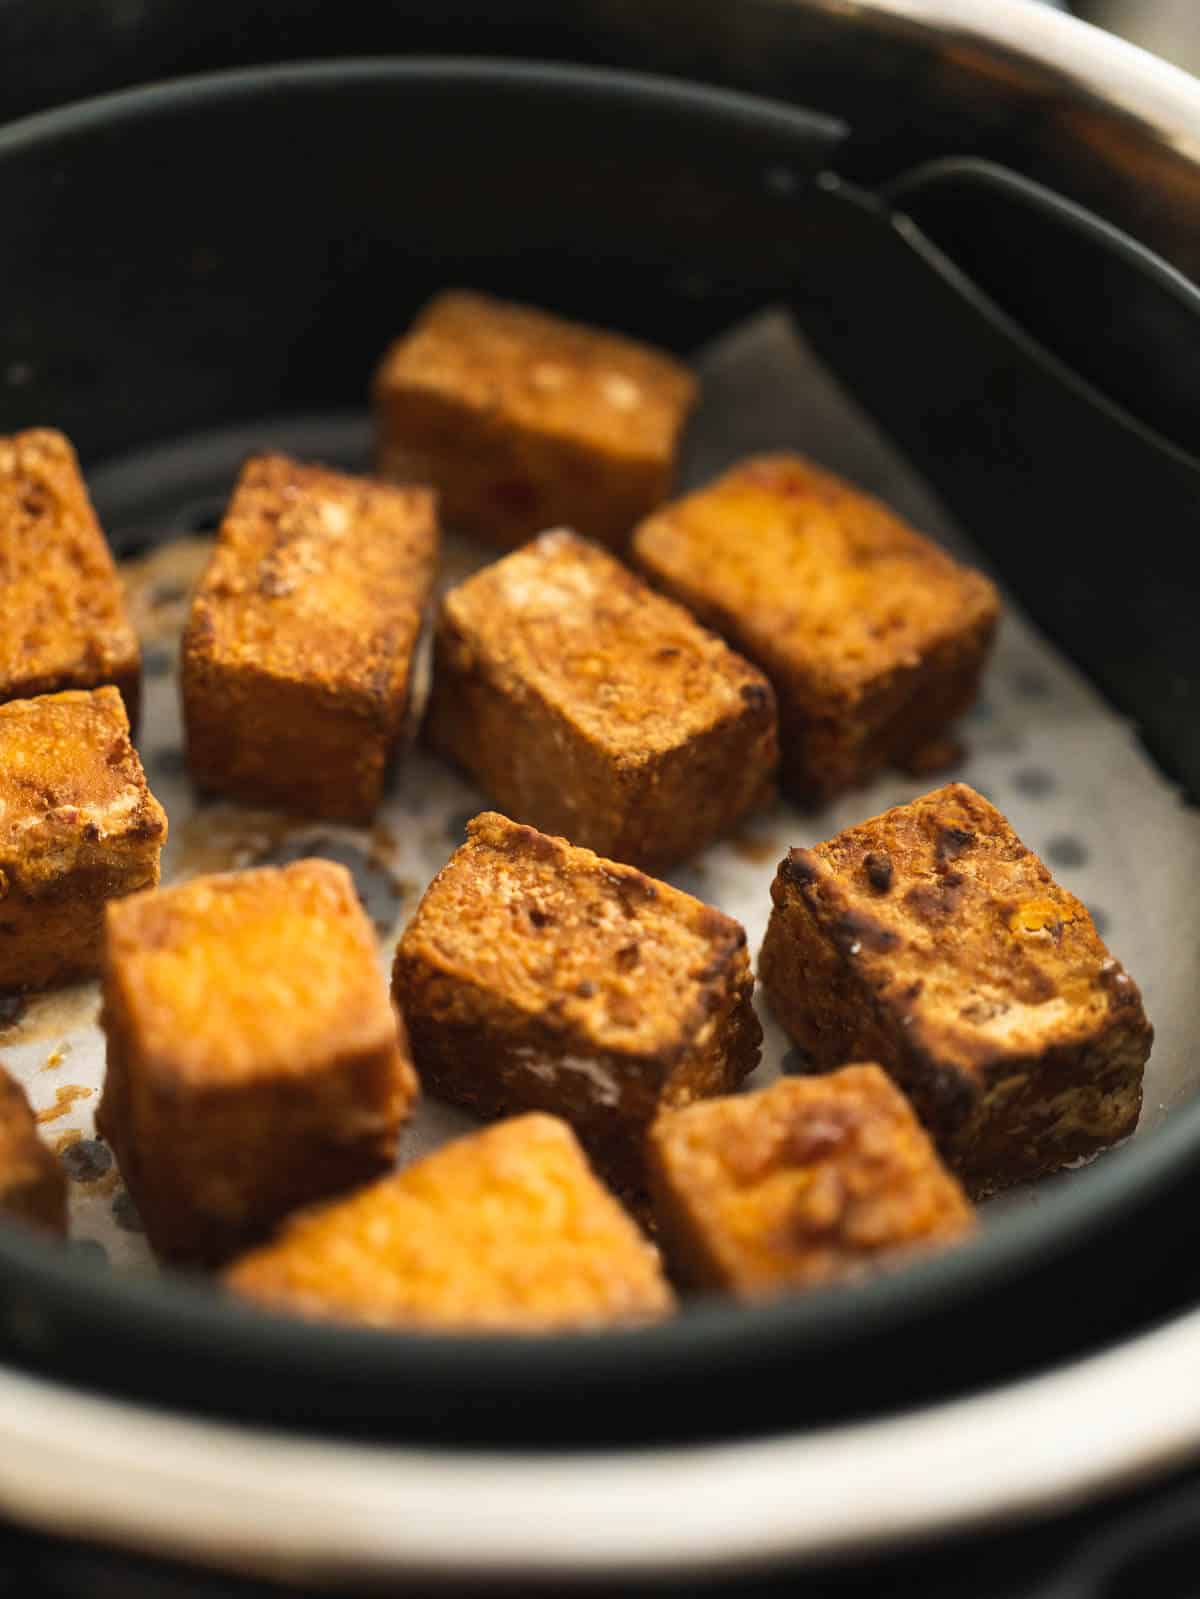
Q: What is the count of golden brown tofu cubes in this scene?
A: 12